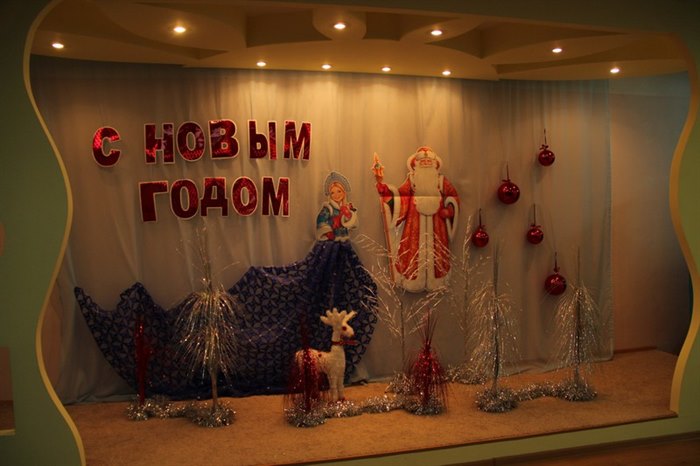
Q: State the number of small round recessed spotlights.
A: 10